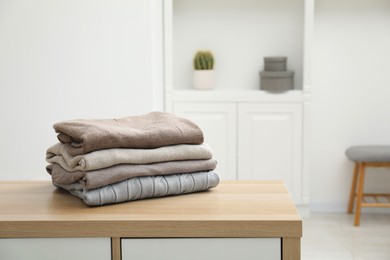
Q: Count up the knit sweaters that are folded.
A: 4